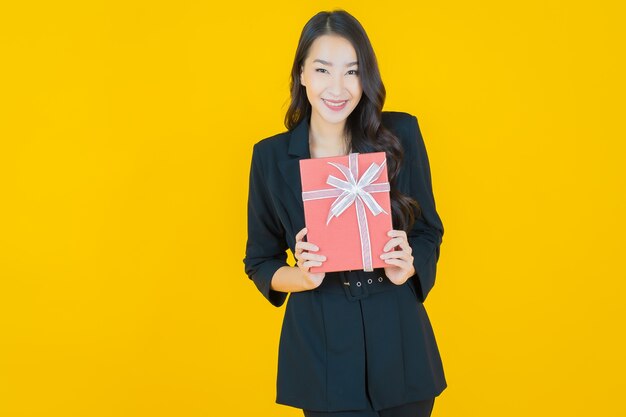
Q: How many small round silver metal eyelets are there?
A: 3